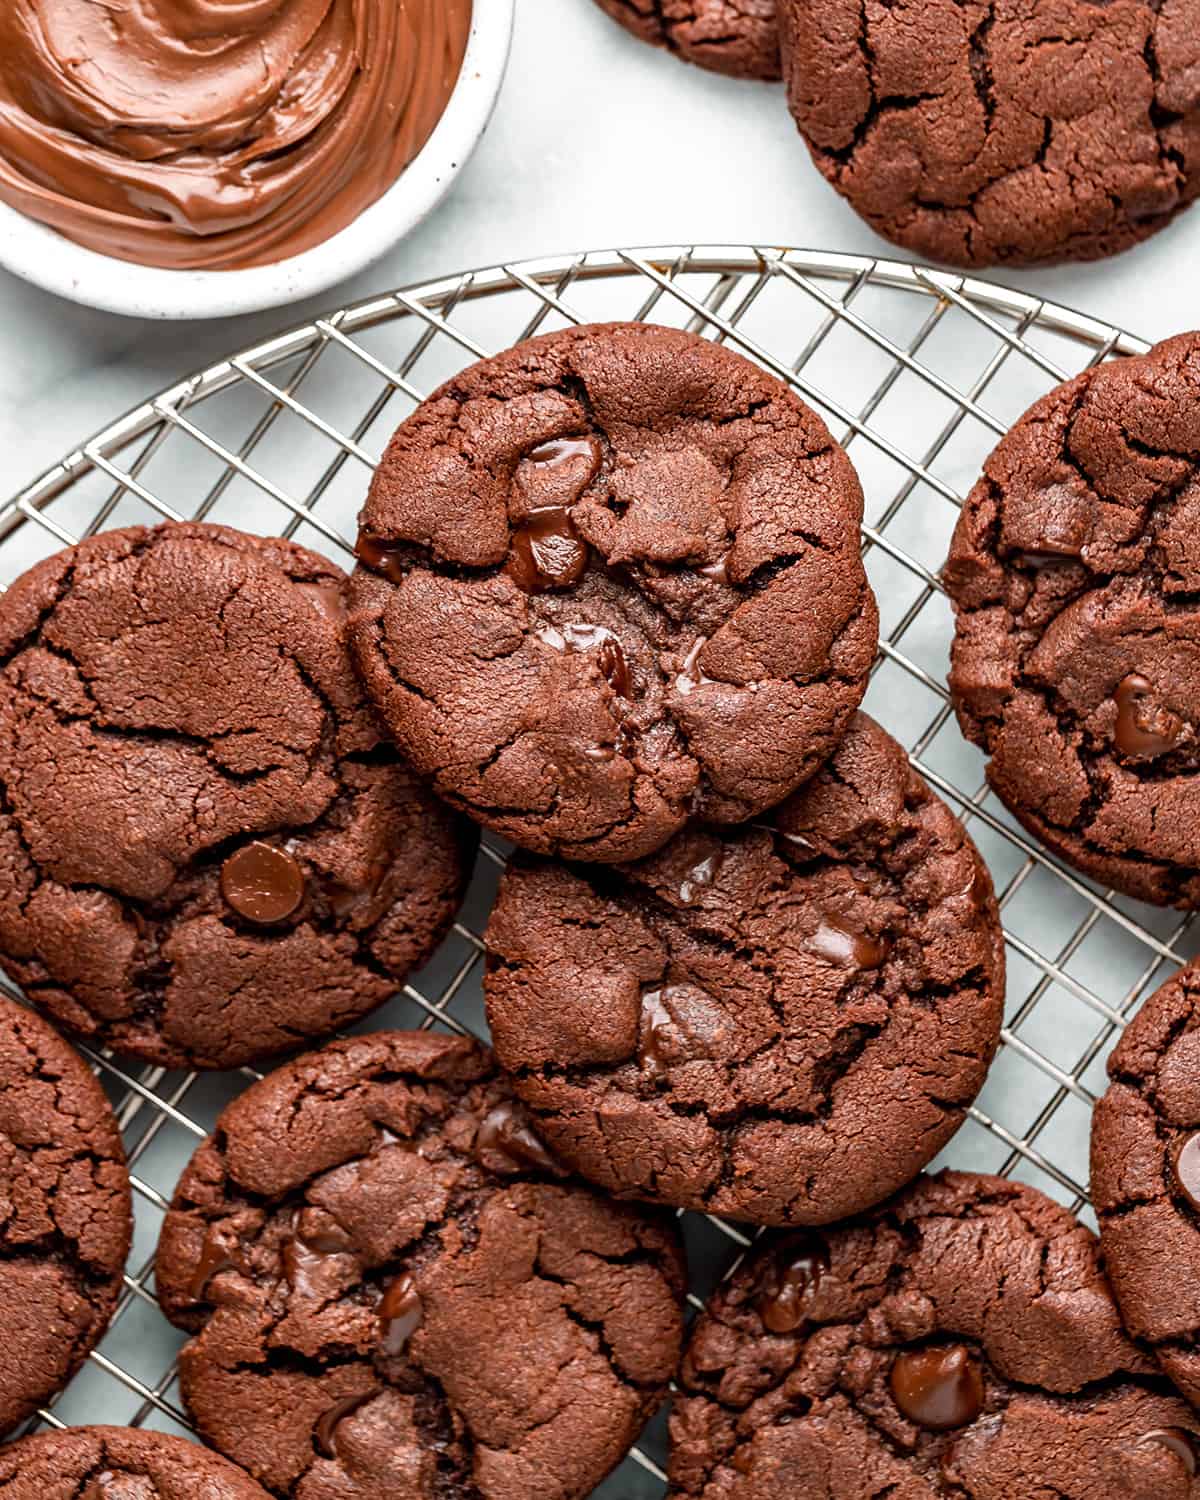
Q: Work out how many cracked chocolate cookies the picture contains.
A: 11